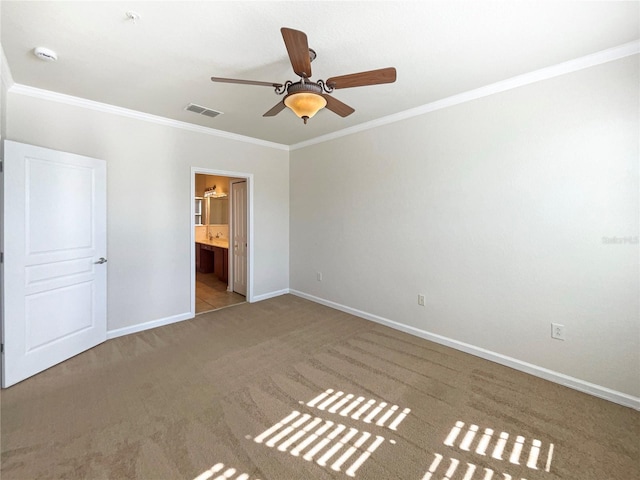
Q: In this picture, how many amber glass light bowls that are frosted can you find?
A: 1